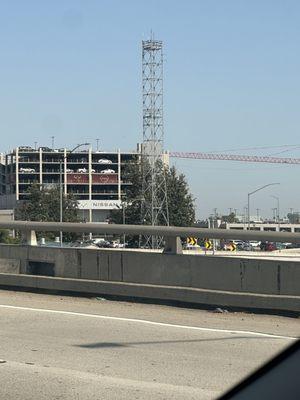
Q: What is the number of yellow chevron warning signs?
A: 4